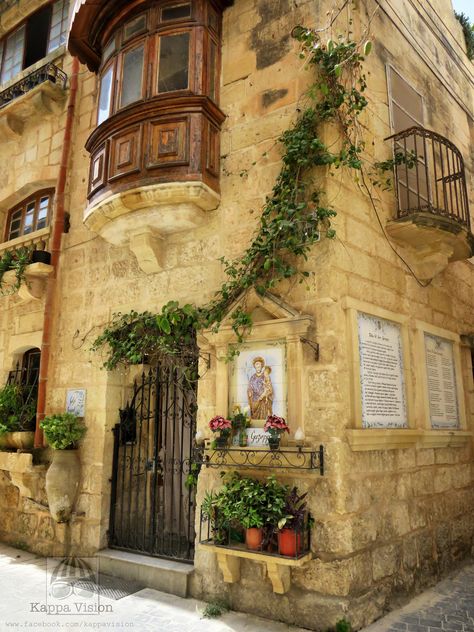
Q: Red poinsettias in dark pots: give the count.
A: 2